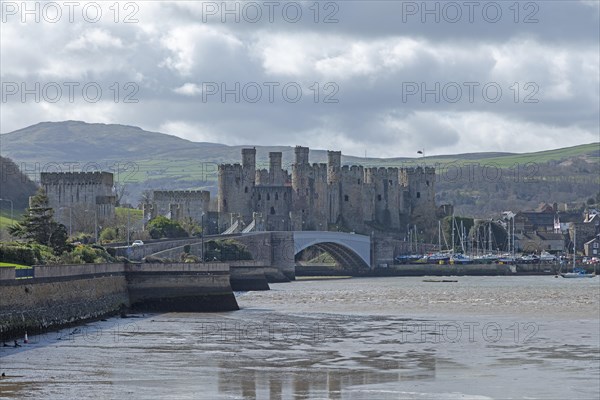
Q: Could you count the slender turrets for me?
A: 4